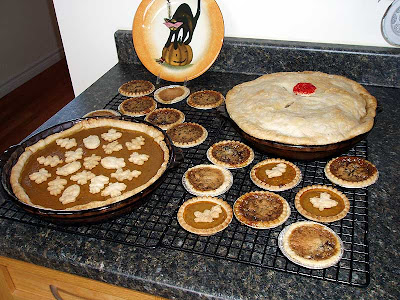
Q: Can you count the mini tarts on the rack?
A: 15